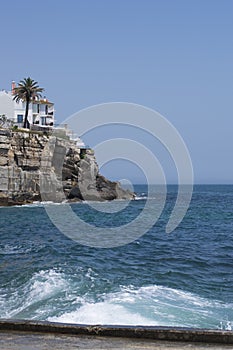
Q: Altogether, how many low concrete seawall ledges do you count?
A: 1